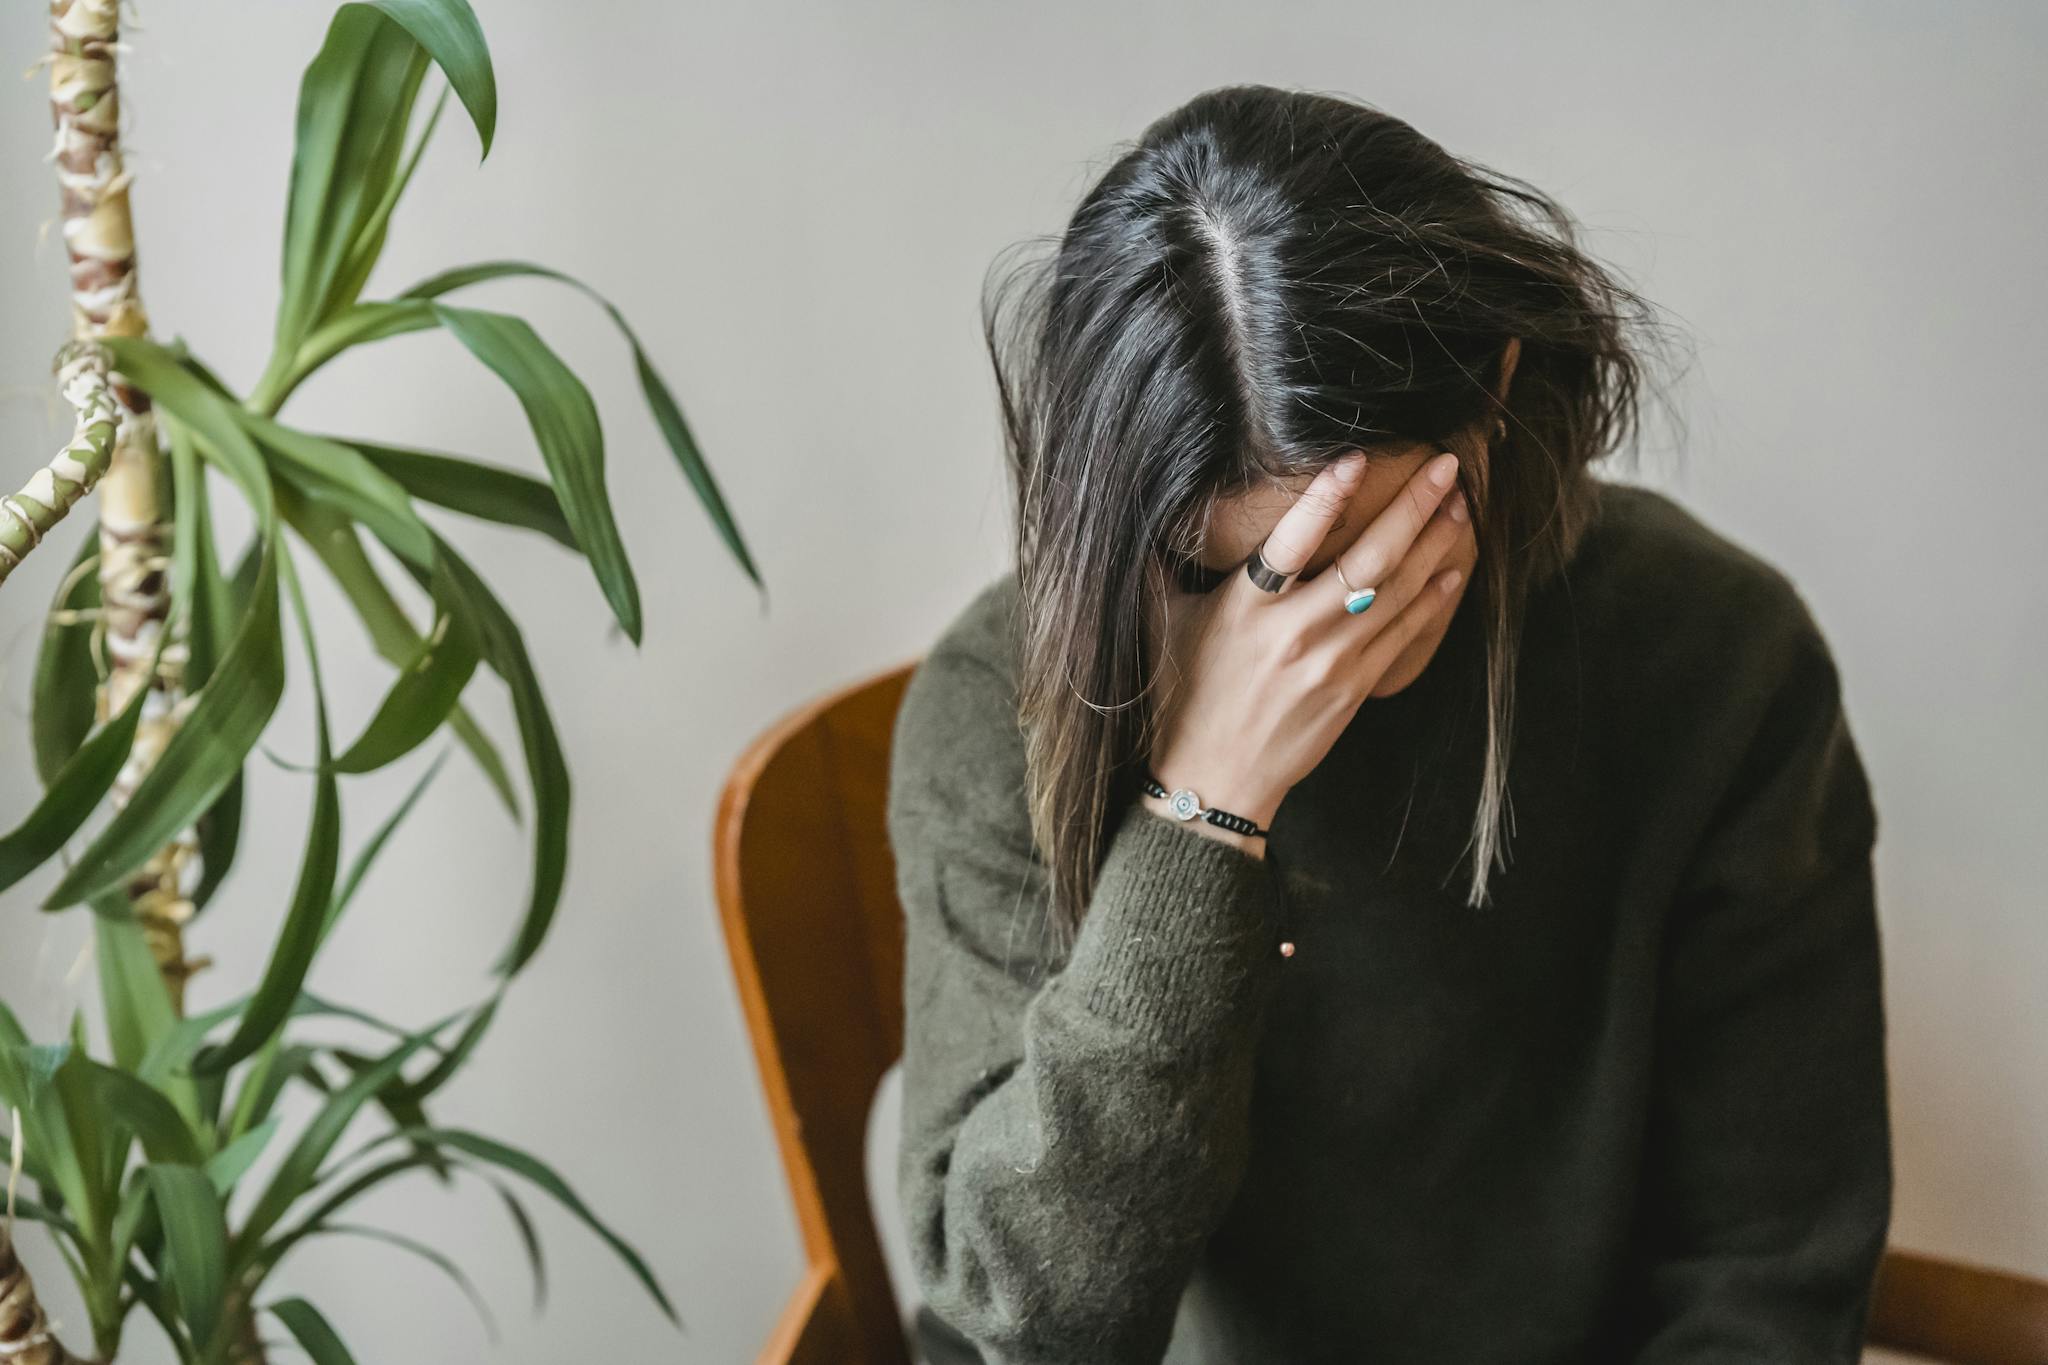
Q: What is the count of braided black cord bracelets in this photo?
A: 1